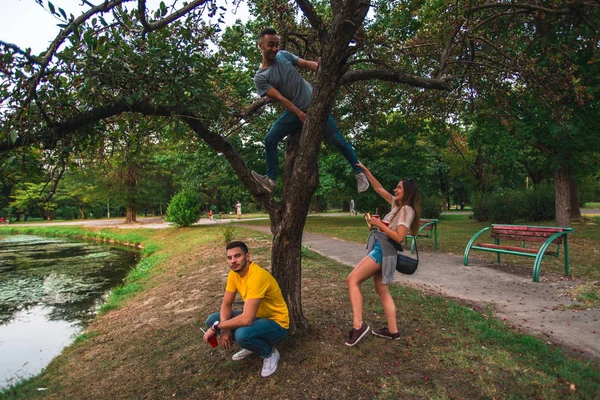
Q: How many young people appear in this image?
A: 3